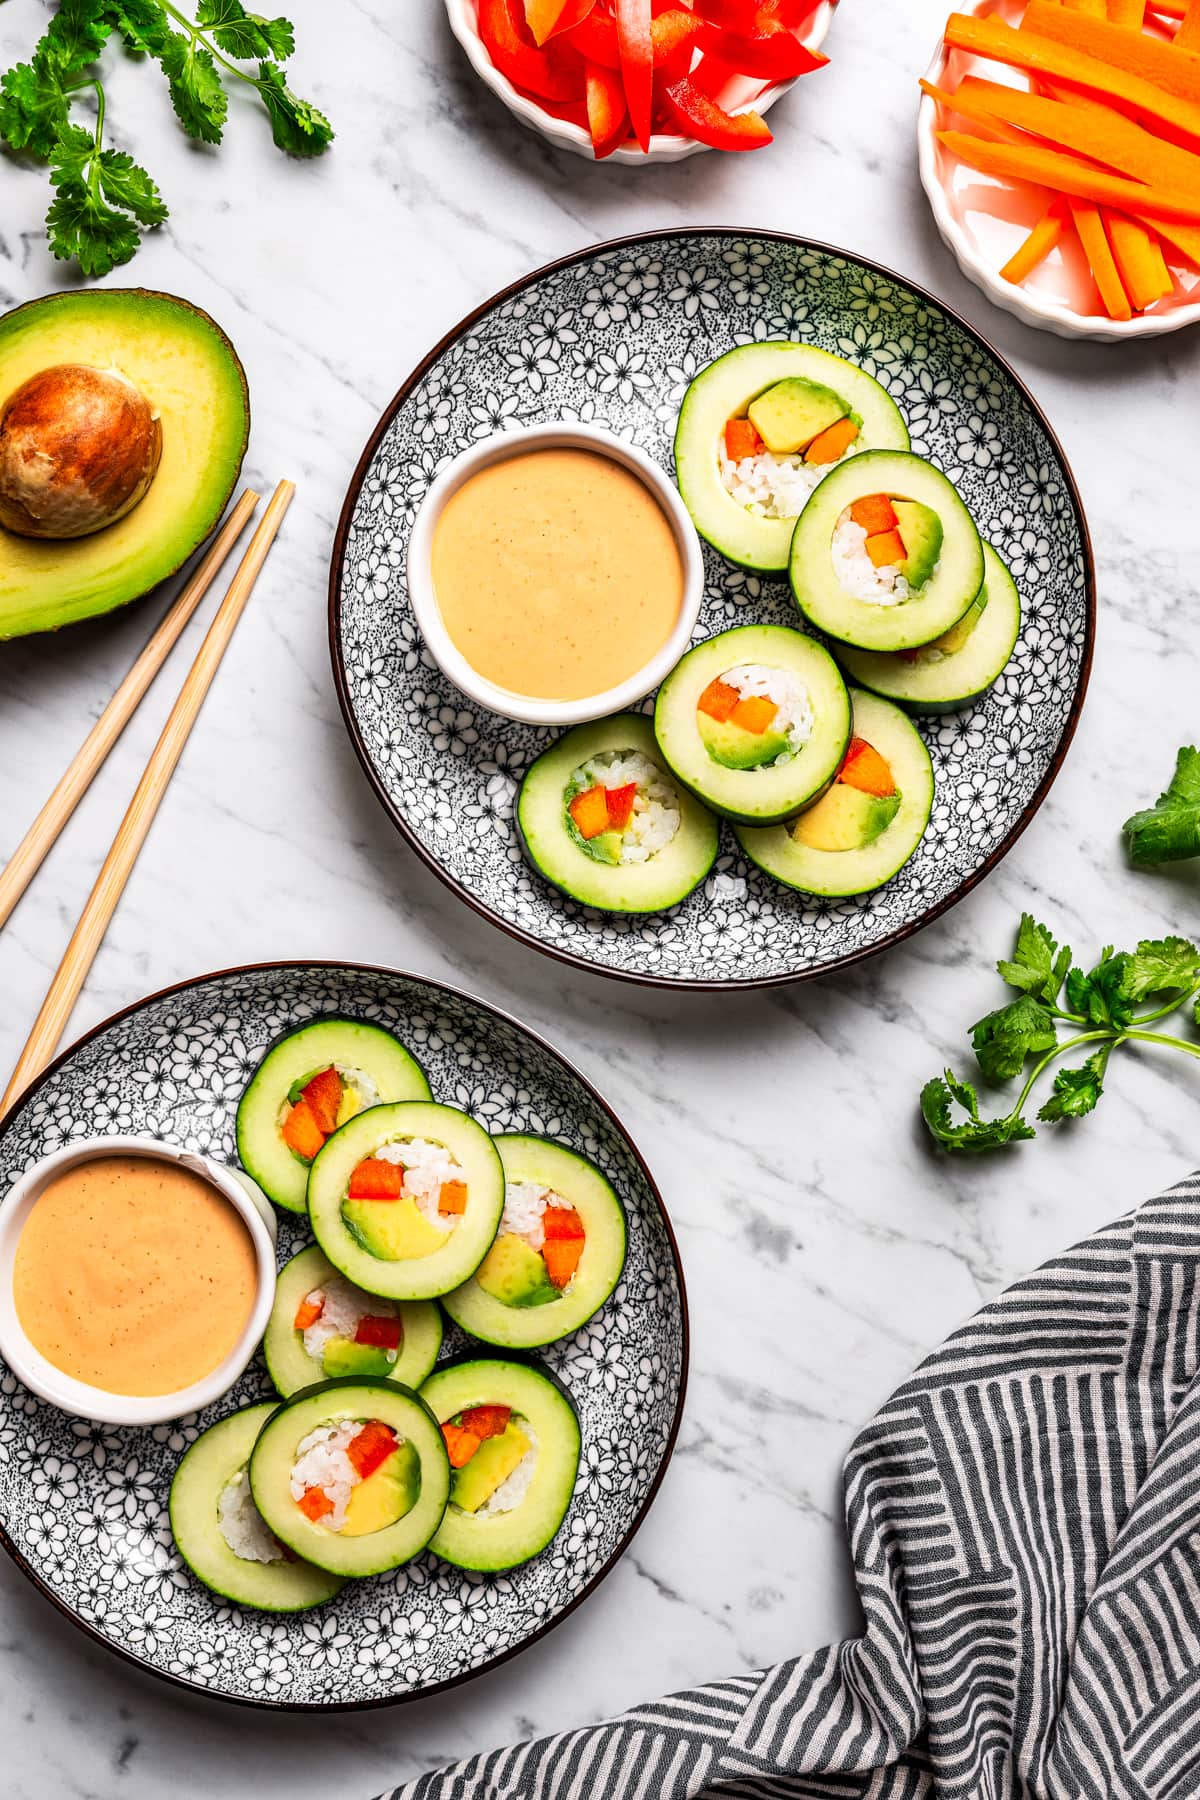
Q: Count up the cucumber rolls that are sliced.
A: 13